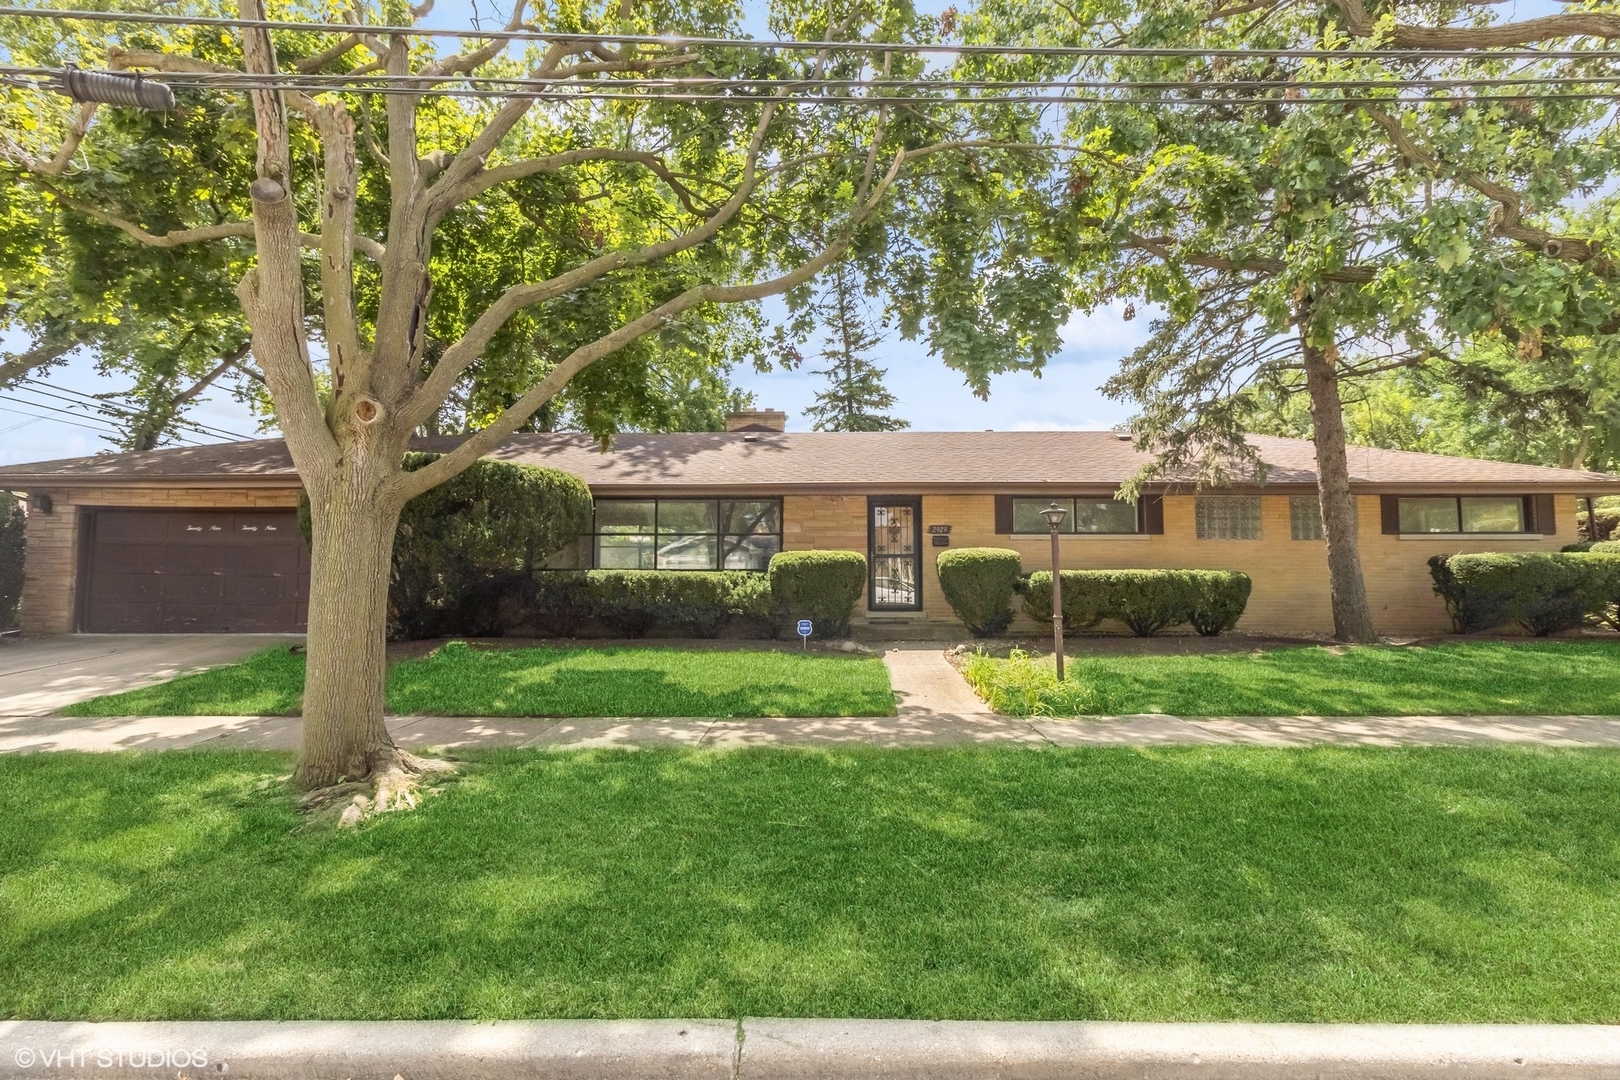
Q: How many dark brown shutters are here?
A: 4